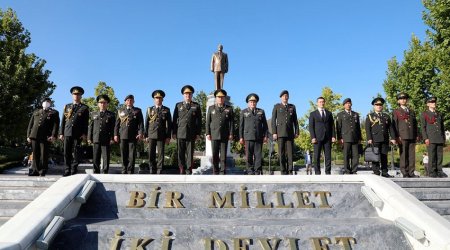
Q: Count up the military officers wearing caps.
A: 13